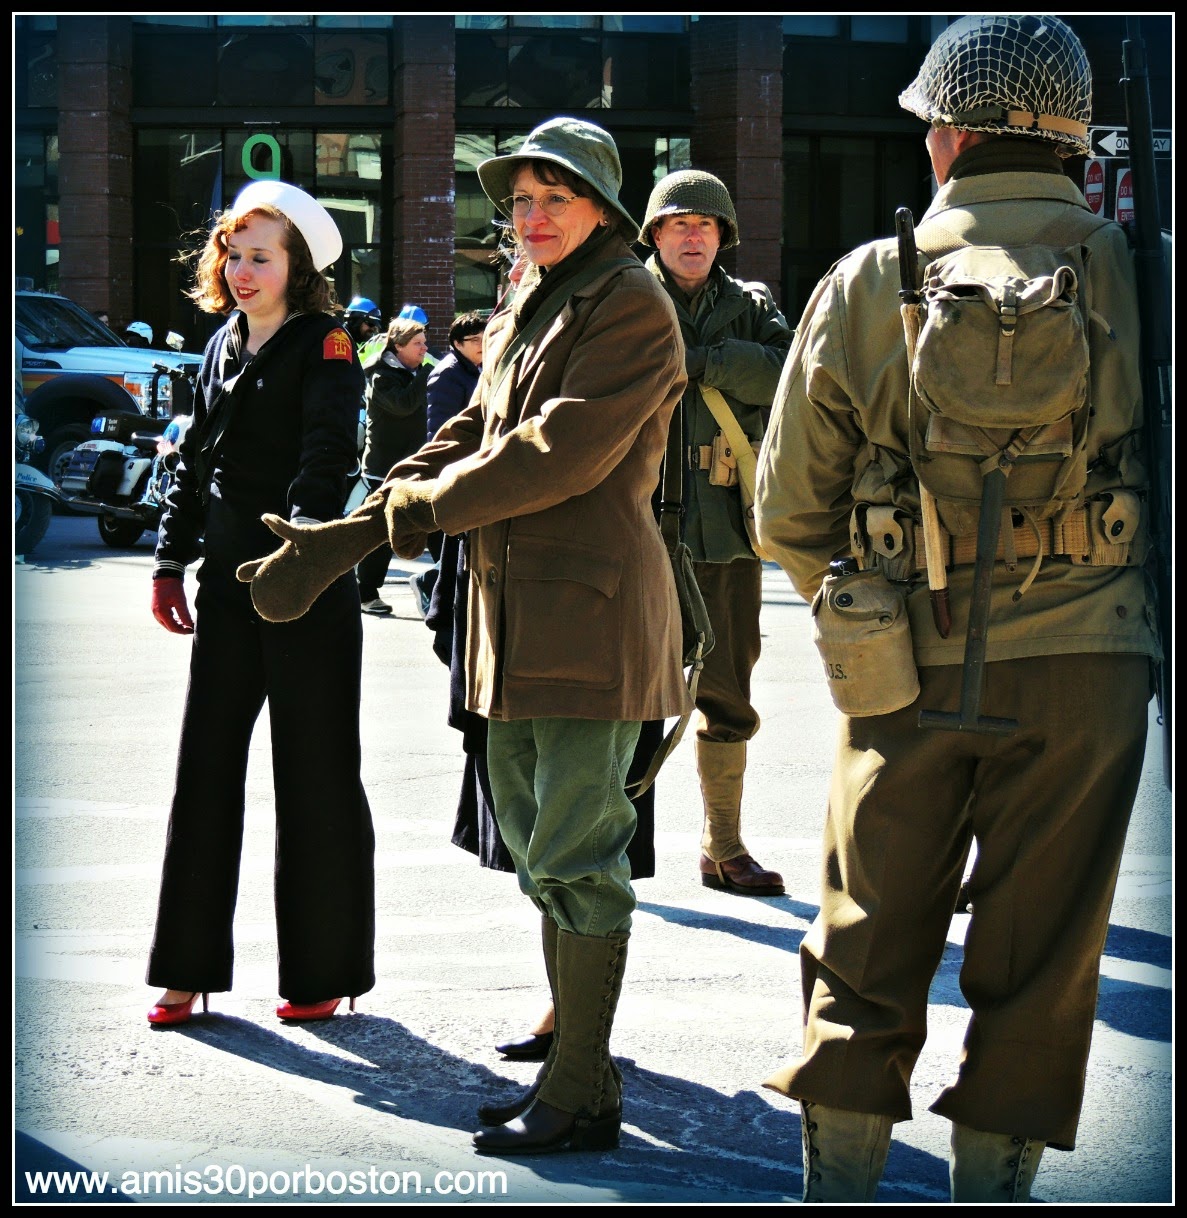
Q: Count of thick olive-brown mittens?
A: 2